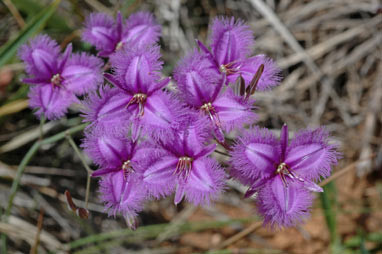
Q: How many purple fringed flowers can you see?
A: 8